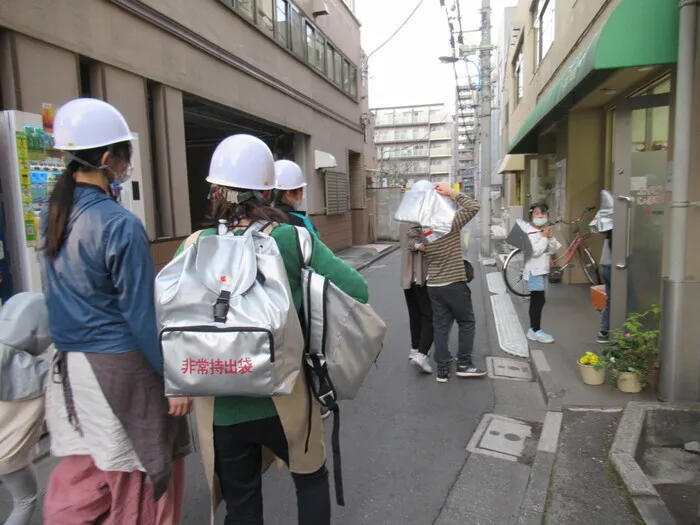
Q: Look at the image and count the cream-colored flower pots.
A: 2